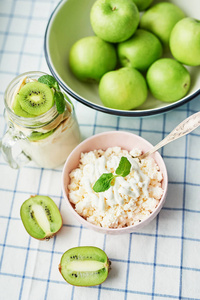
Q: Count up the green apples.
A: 8